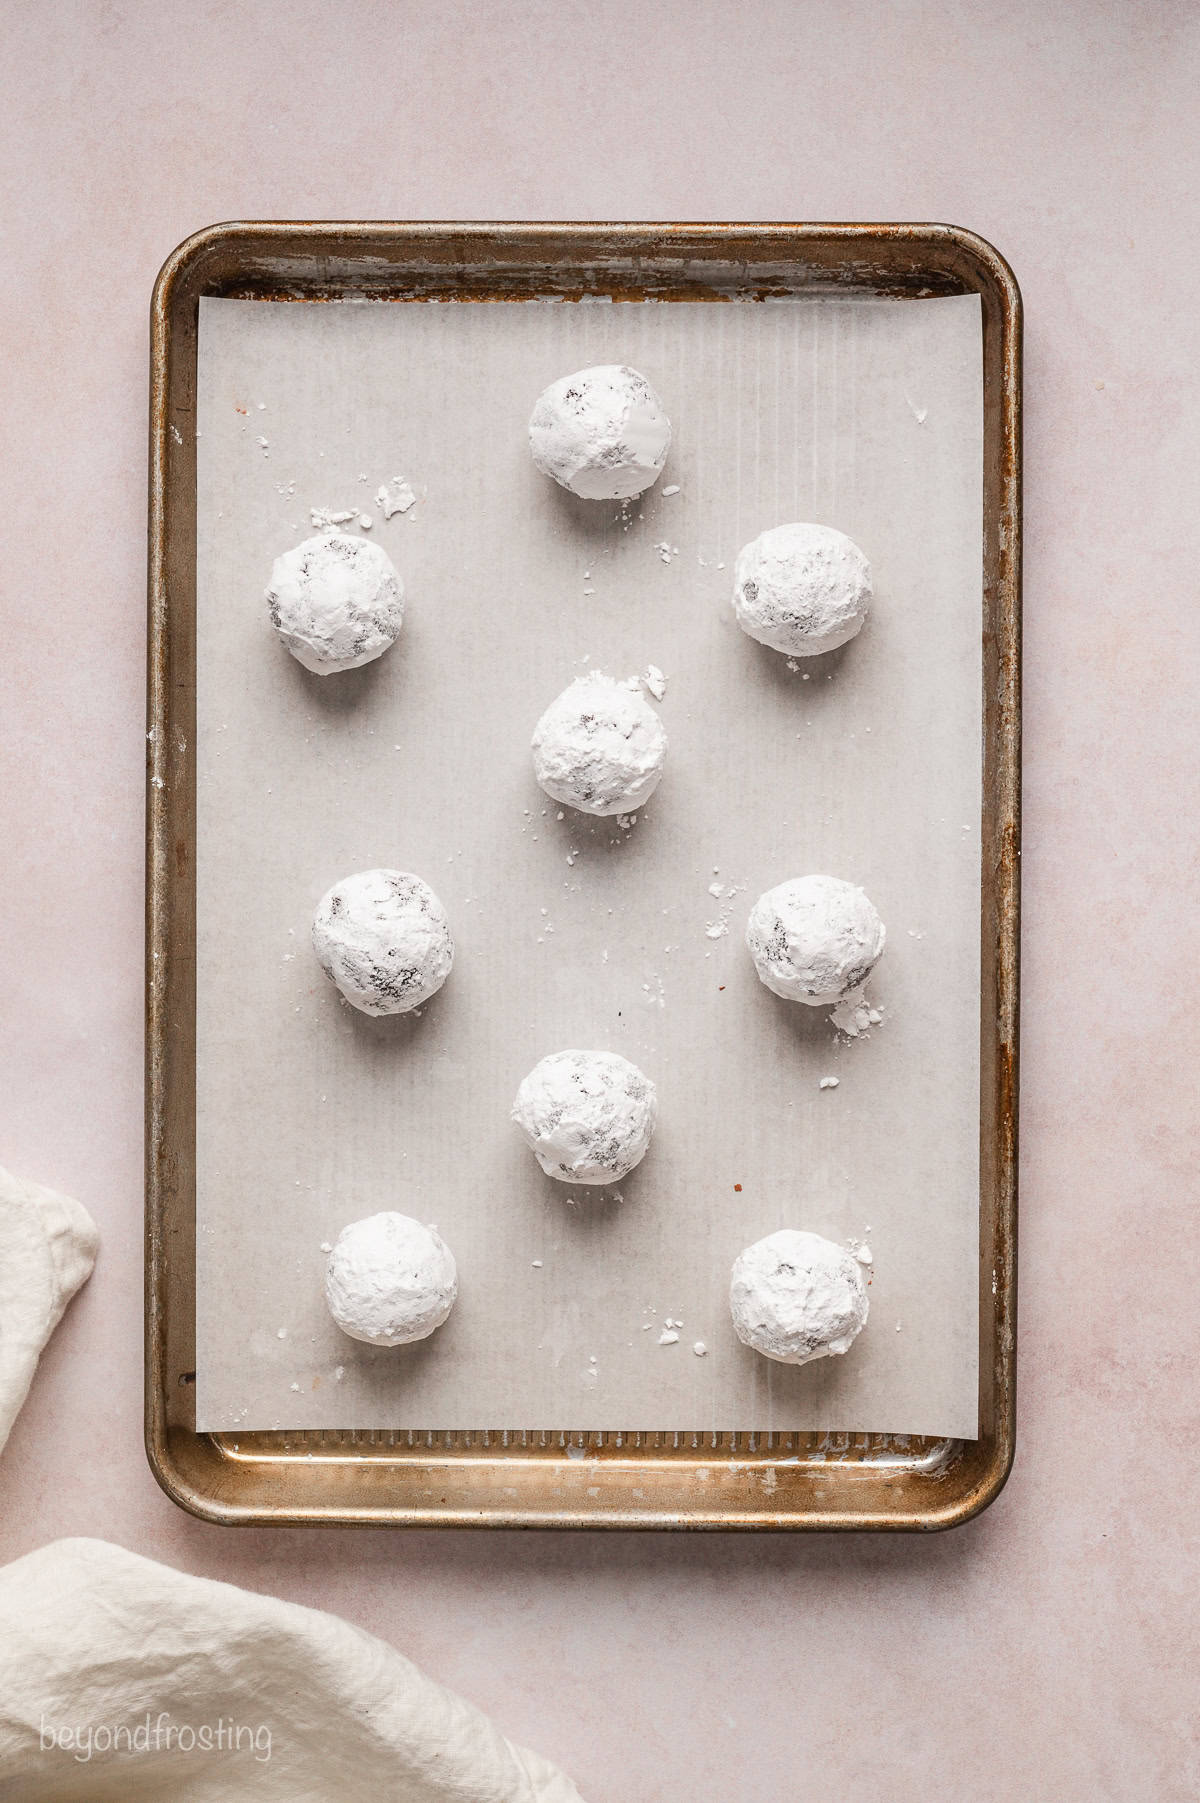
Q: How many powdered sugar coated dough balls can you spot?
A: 9